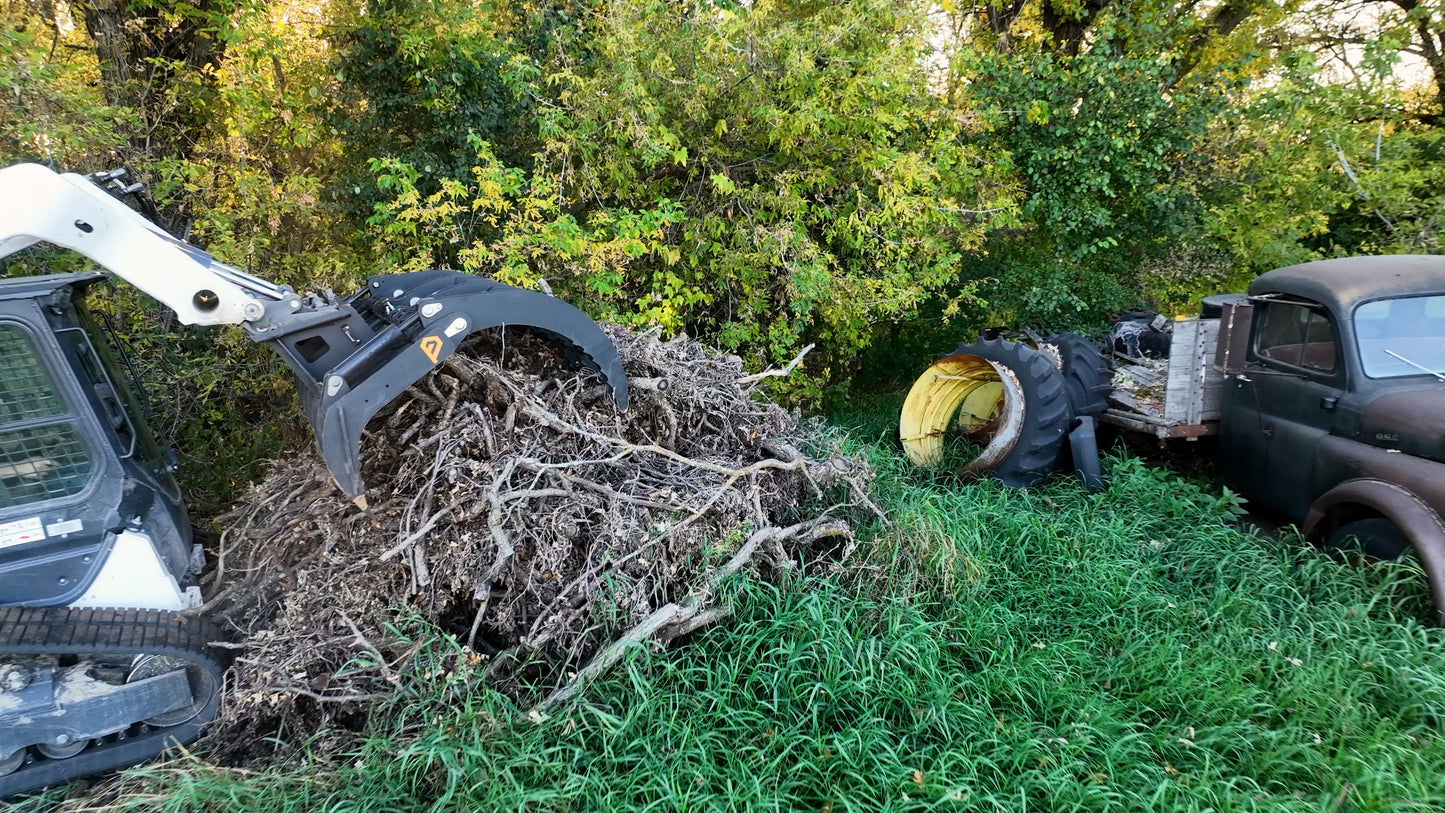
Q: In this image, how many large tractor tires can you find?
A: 2